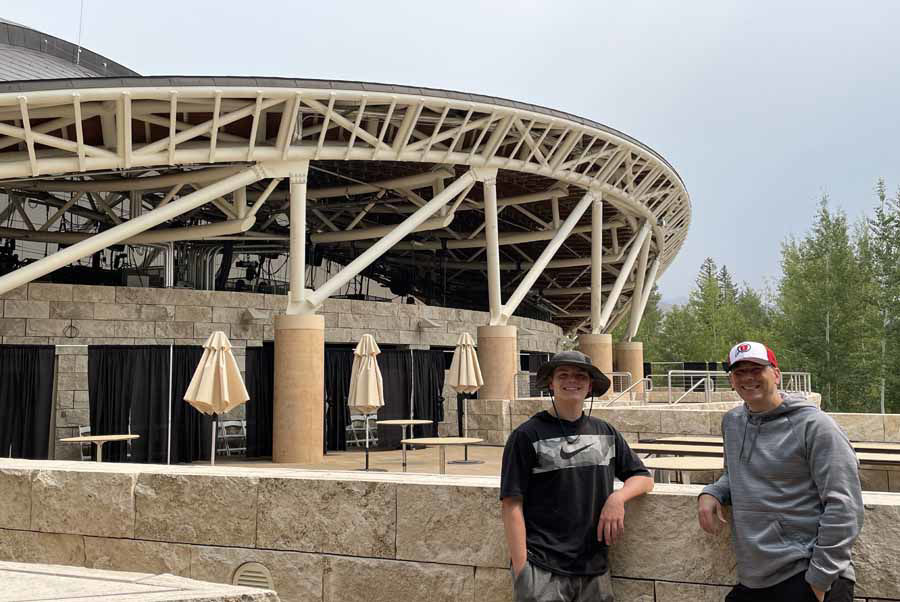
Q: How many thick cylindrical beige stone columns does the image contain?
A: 4